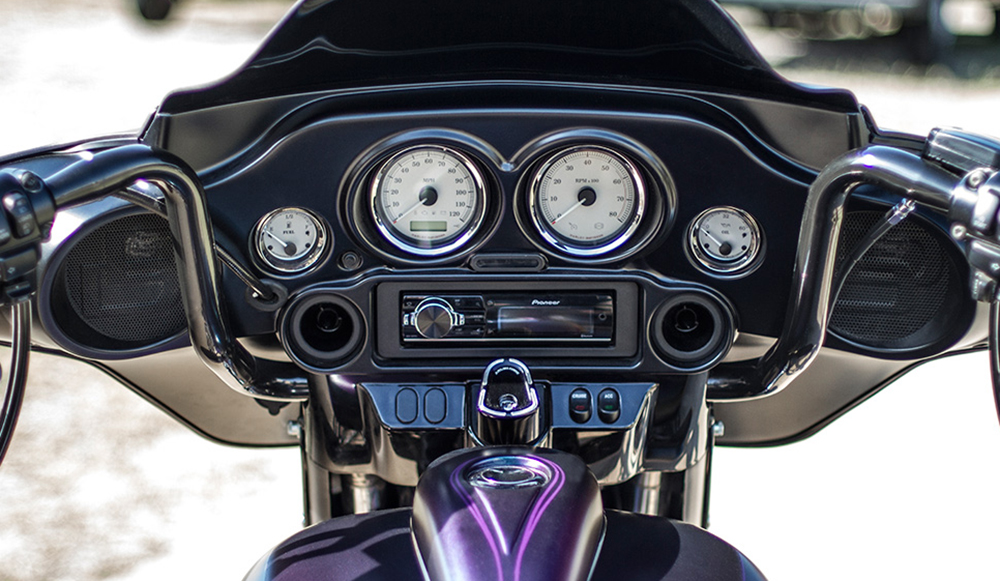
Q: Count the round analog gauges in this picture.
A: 4